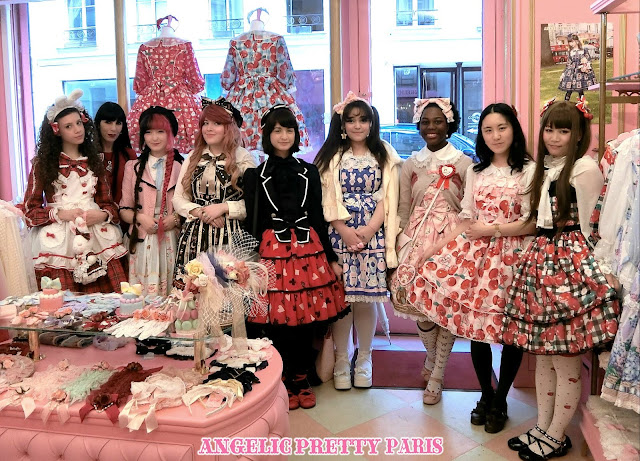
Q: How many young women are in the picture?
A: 9